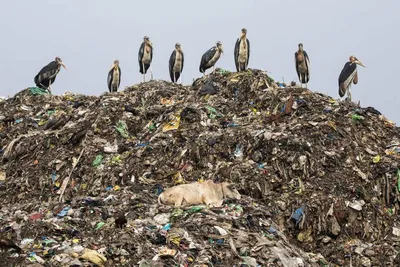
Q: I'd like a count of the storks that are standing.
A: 8